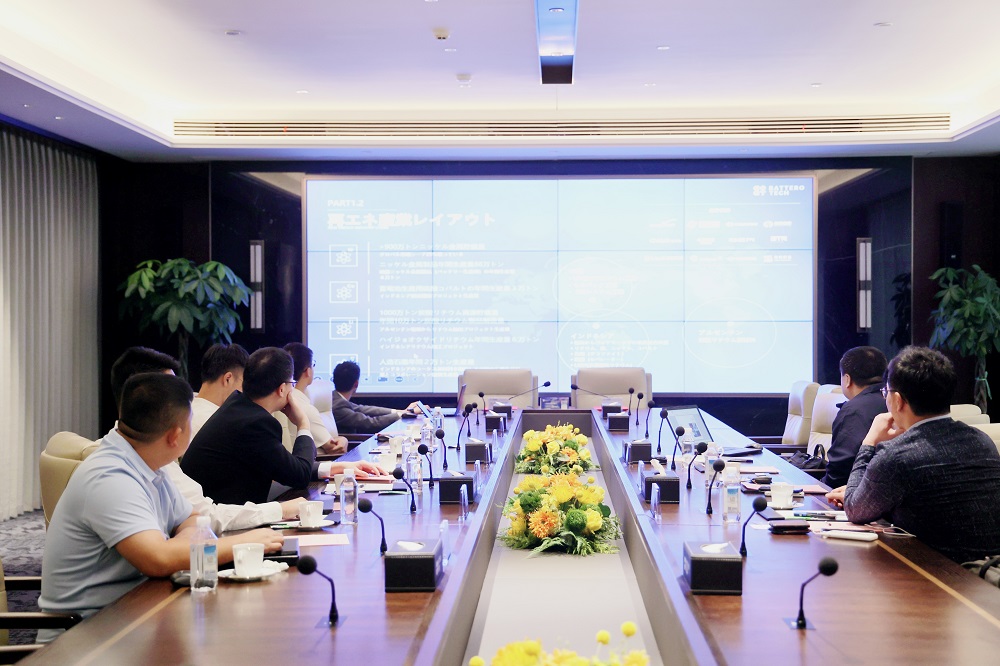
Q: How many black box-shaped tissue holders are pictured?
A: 10